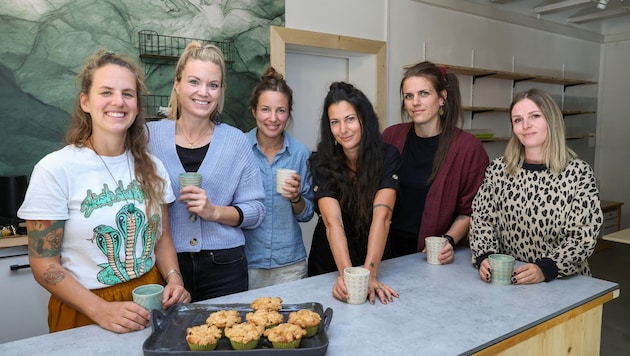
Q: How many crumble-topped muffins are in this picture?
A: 7